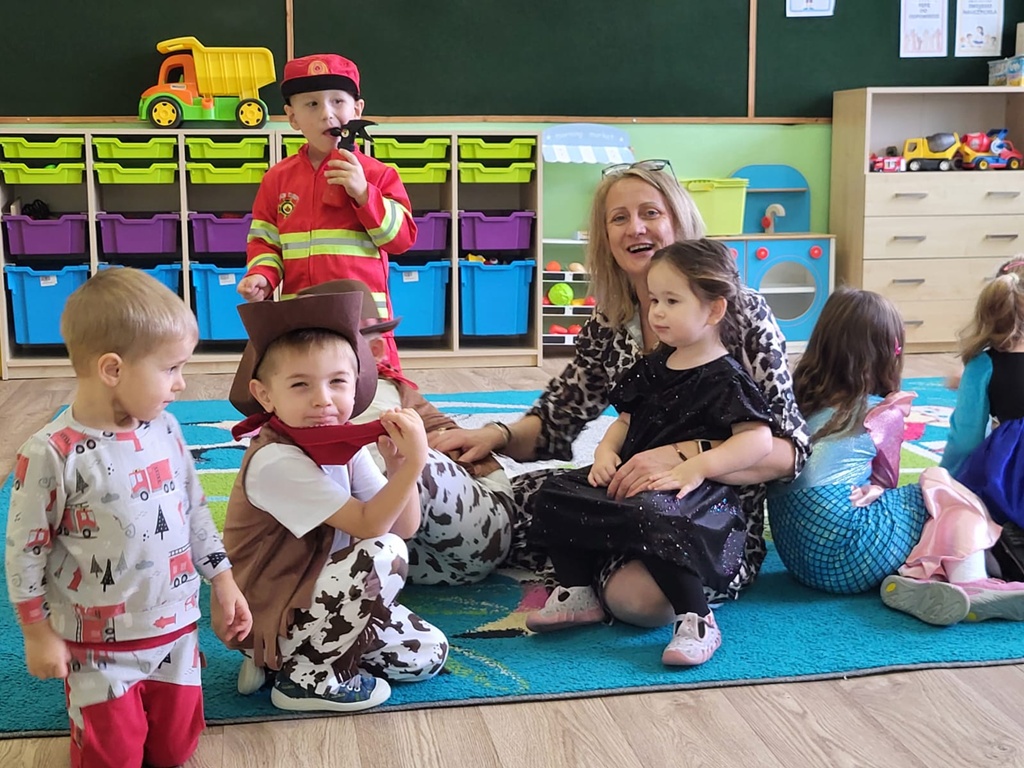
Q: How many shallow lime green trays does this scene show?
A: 11